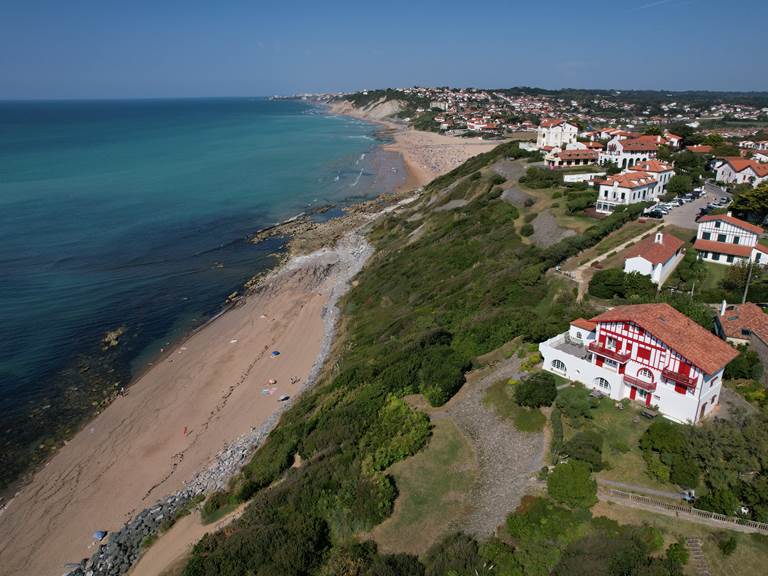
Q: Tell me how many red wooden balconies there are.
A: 3